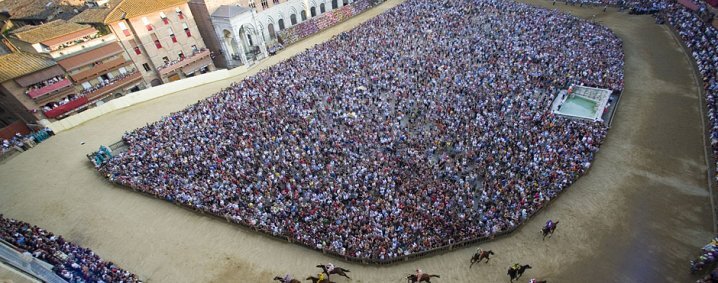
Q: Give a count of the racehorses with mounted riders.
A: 8